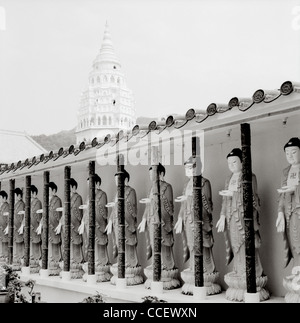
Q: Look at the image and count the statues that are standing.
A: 11